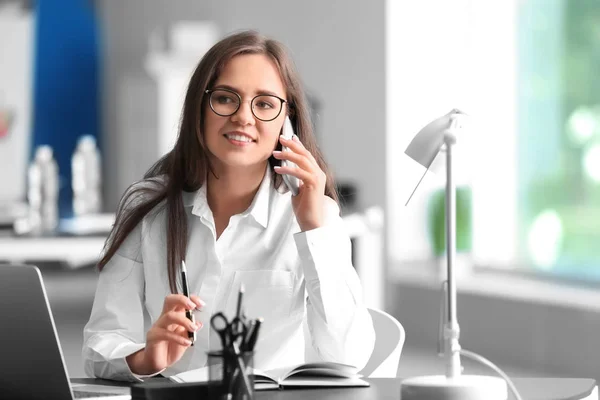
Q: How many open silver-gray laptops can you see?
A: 1